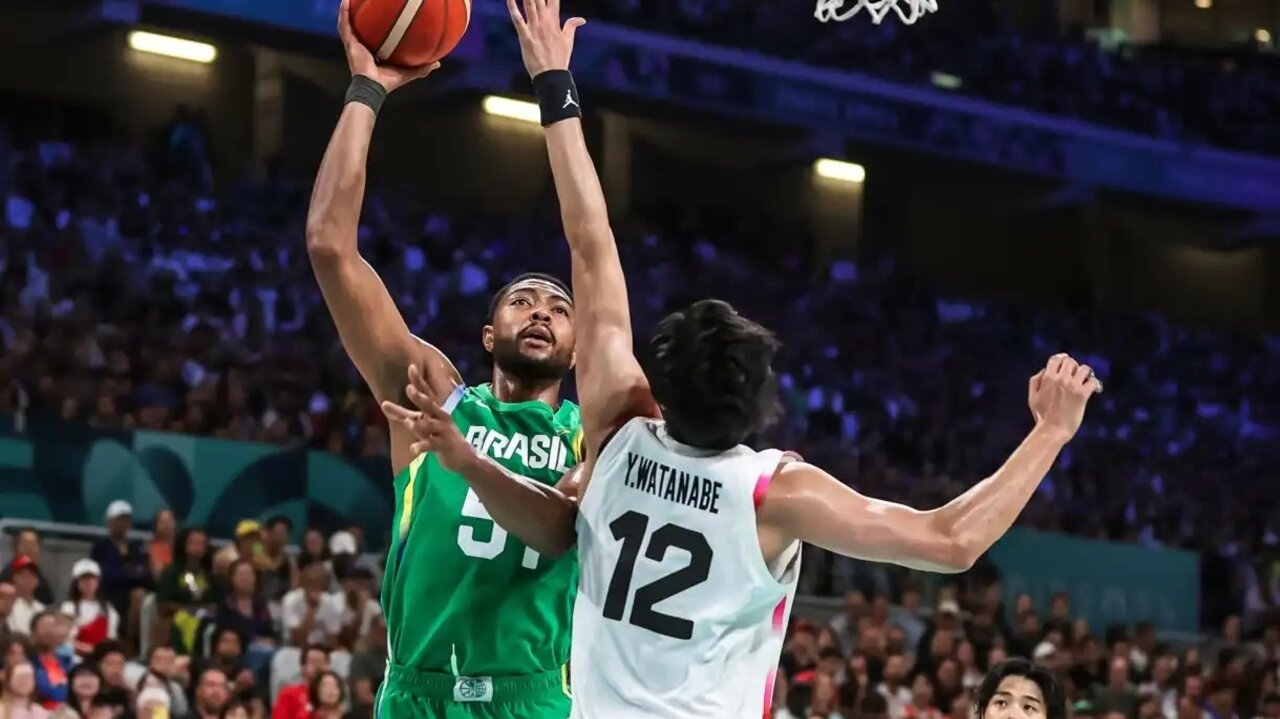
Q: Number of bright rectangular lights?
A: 3